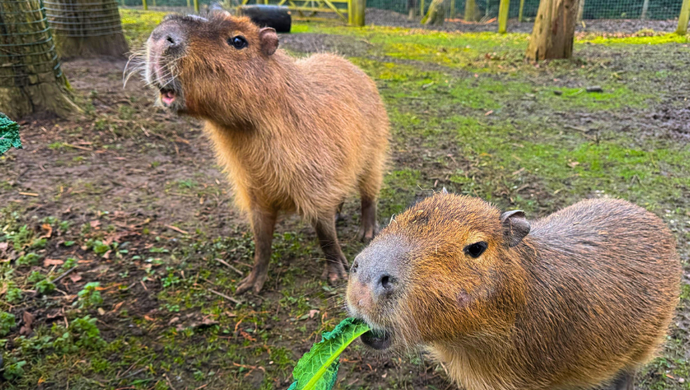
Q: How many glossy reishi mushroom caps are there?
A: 0